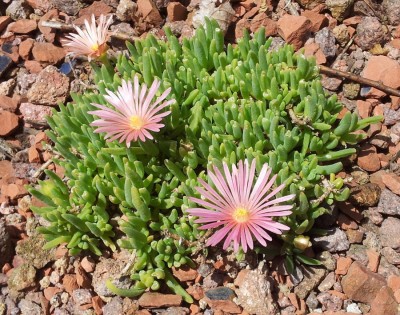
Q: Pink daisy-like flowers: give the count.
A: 3